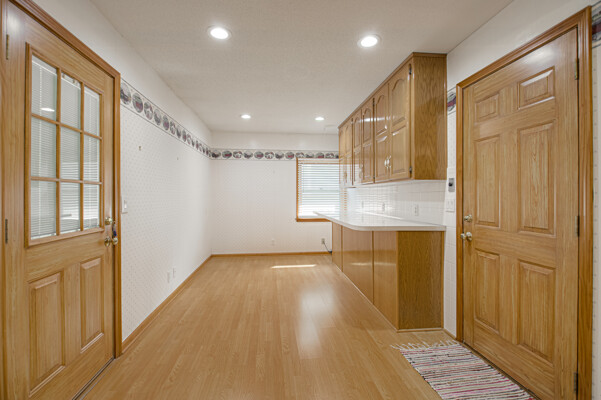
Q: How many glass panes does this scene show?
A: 9